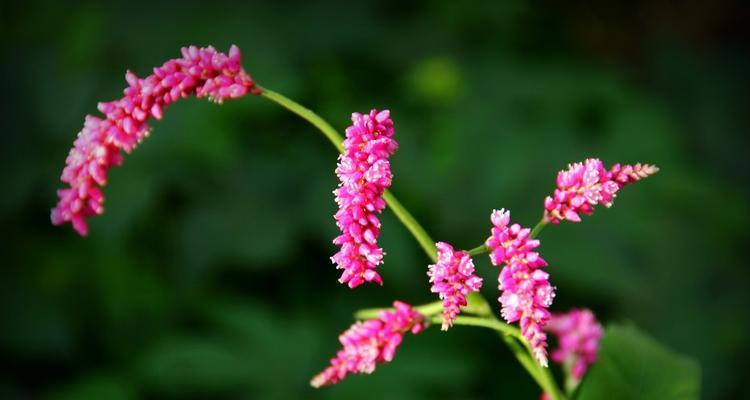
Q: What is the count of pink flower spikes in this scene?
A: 7